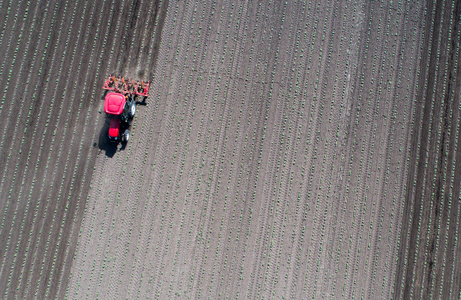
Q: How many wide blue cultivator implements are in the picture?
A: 0